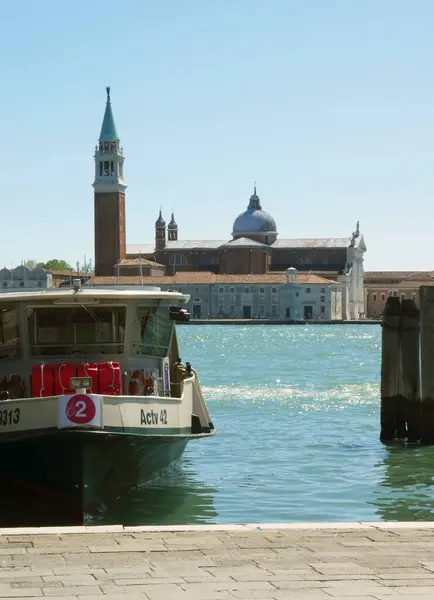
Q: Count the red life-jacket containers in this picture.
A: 4